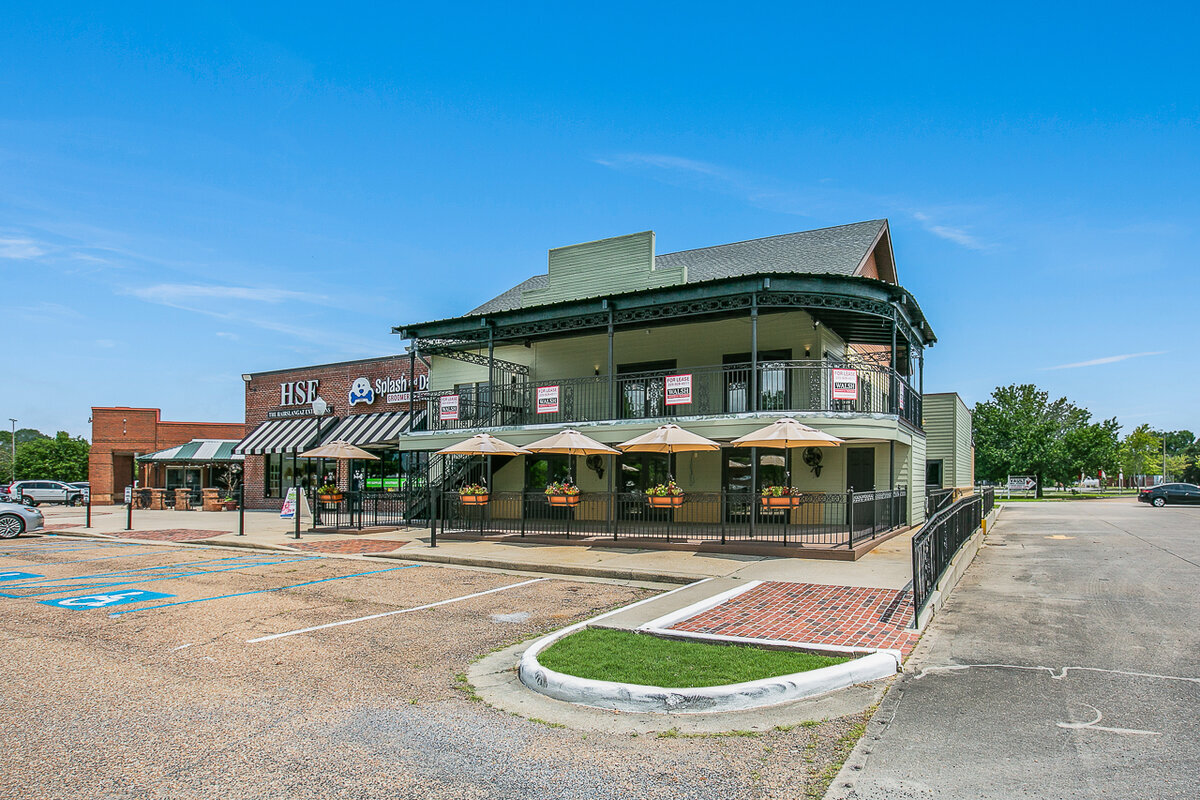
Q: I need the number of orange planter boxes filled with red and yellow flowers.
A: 5